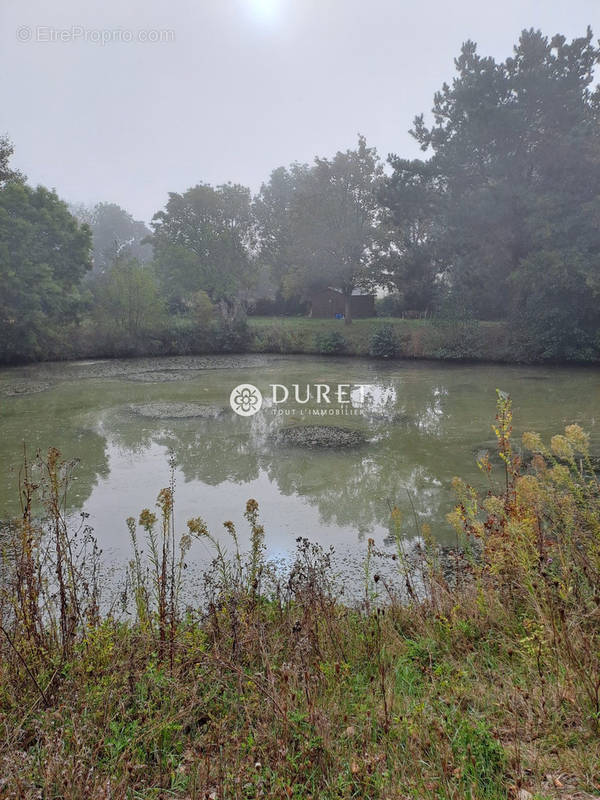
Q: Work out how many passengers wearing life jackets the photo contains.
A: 0